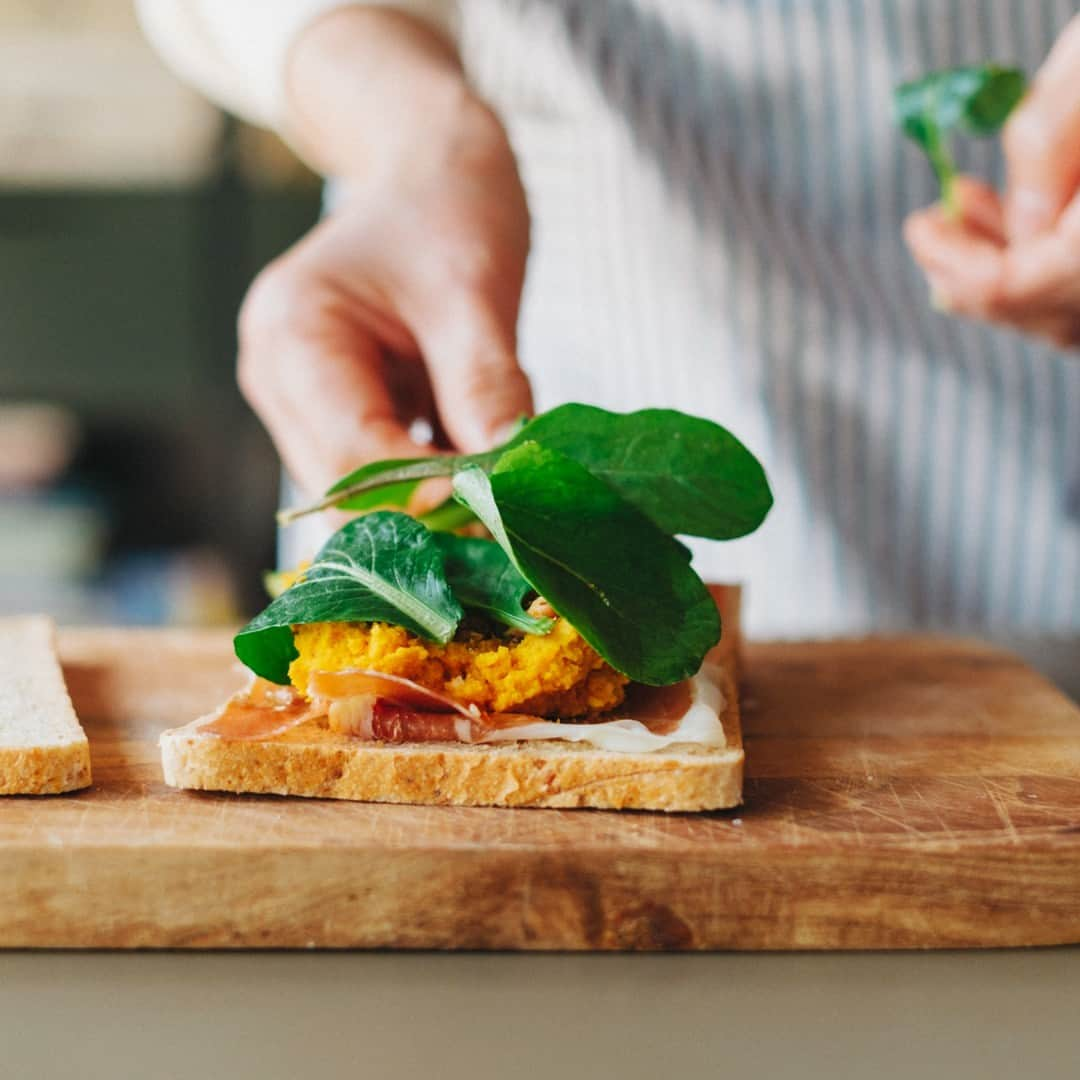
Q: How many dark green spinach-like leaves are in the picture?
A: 5